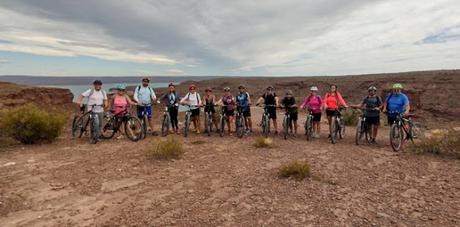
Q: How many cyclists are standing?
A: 14